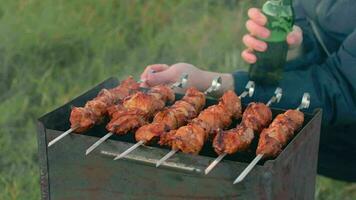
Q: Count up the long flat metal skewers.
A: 6